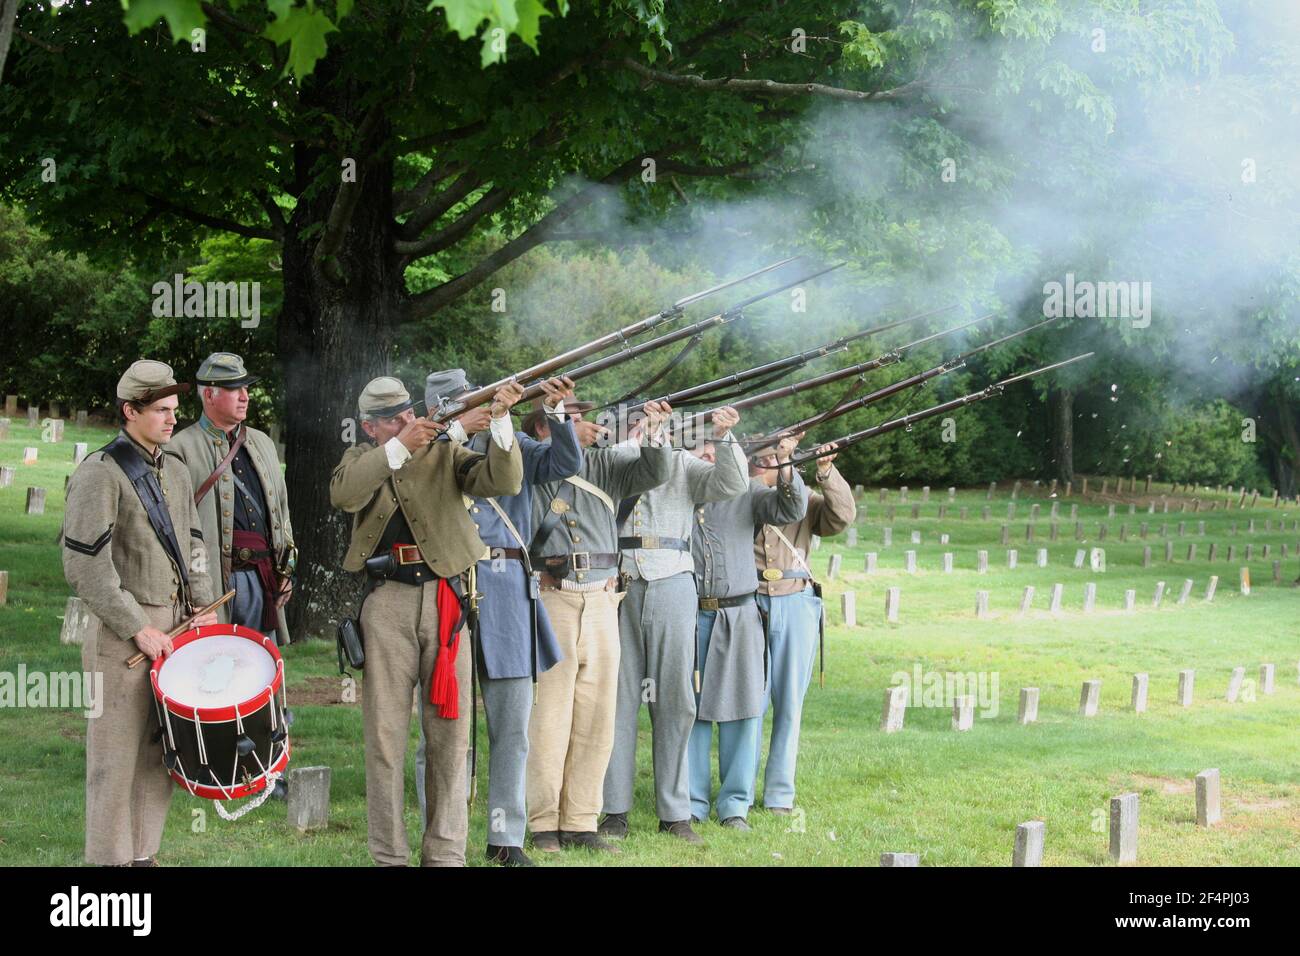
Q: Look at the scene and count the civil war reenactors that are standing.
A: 8